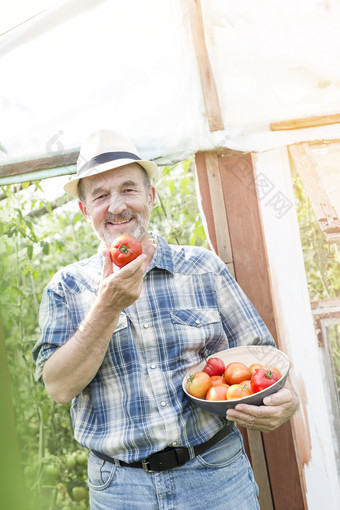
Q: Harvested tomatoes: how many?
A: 11